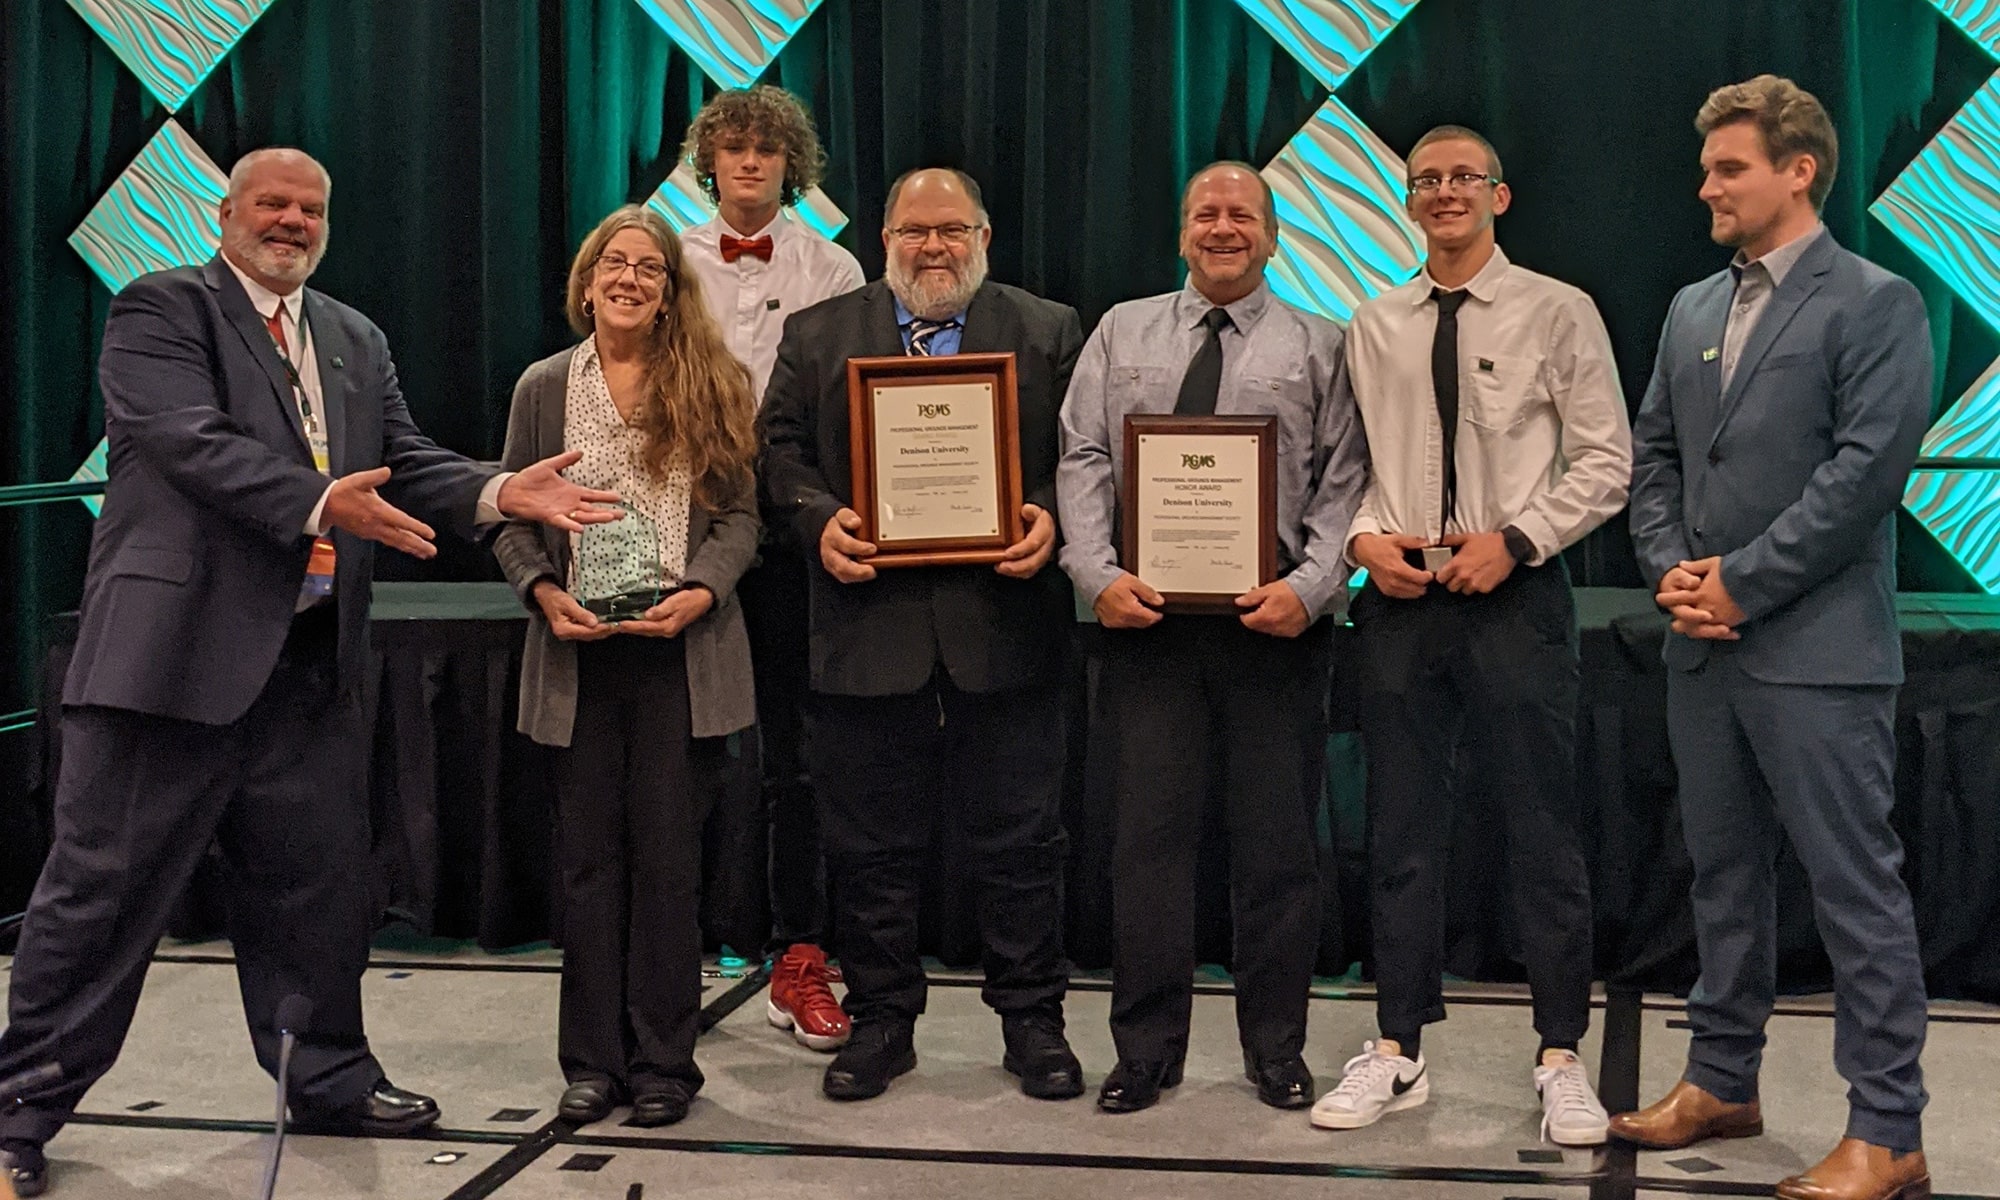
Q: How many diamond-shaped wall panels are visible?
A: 10